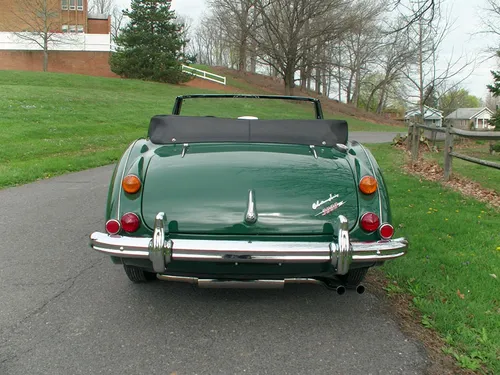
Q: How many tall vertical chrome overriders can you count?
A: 2